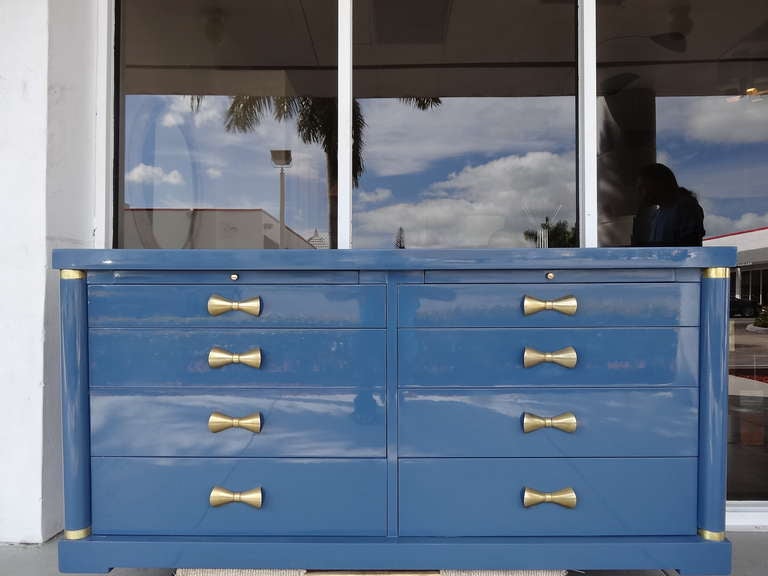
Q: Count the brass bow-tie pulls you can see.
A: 8